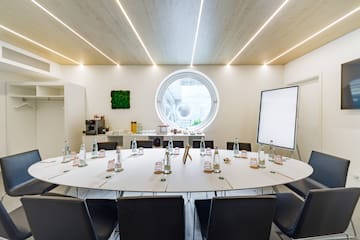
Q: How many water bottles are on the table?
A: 12